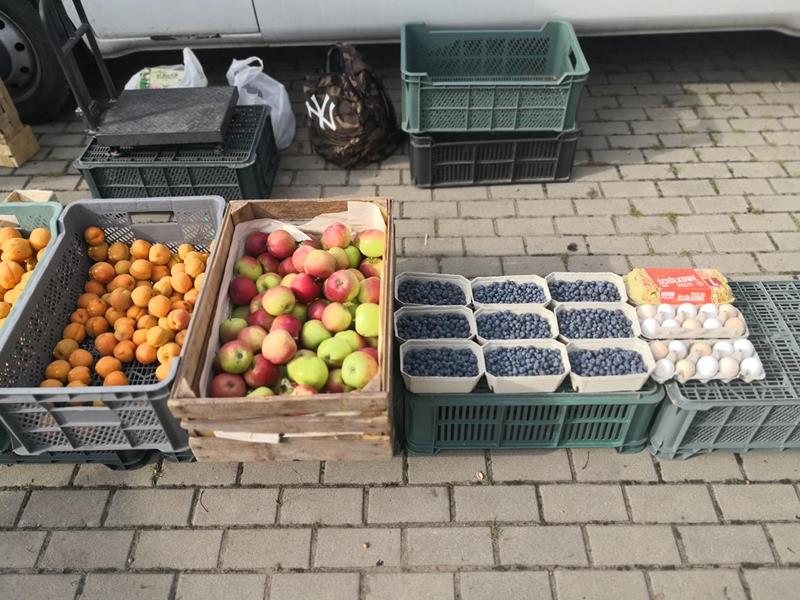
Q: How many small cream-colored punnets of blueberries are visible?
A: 9